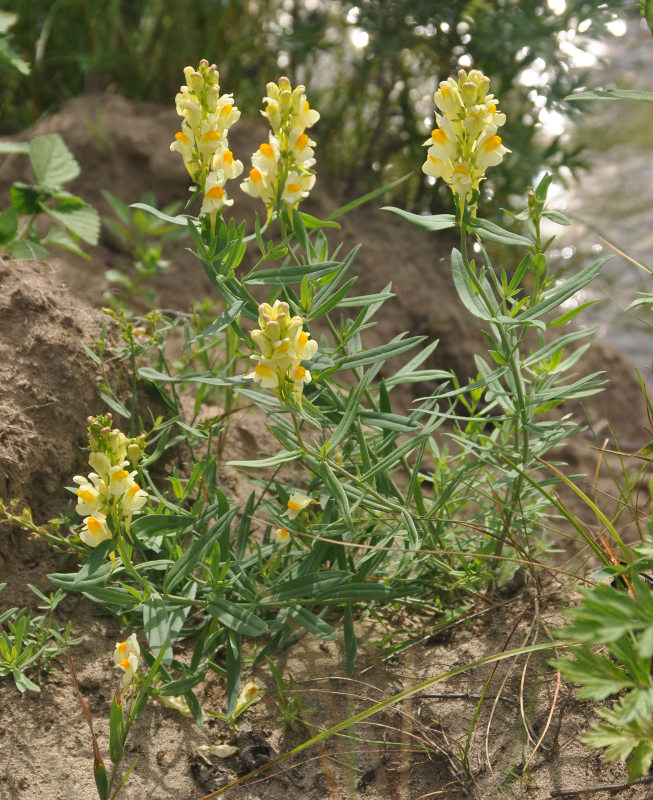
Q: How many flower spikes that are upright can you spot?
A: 5